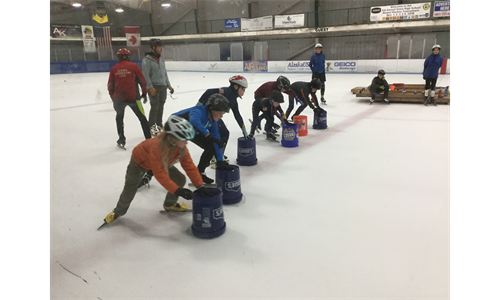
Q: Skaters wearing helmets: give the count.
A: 11